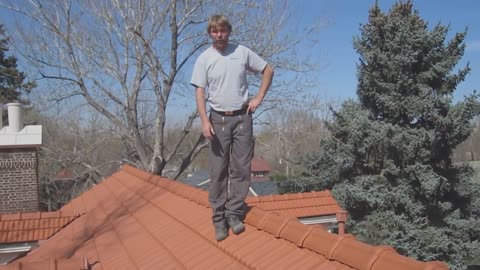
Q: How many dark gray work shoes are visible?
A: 2